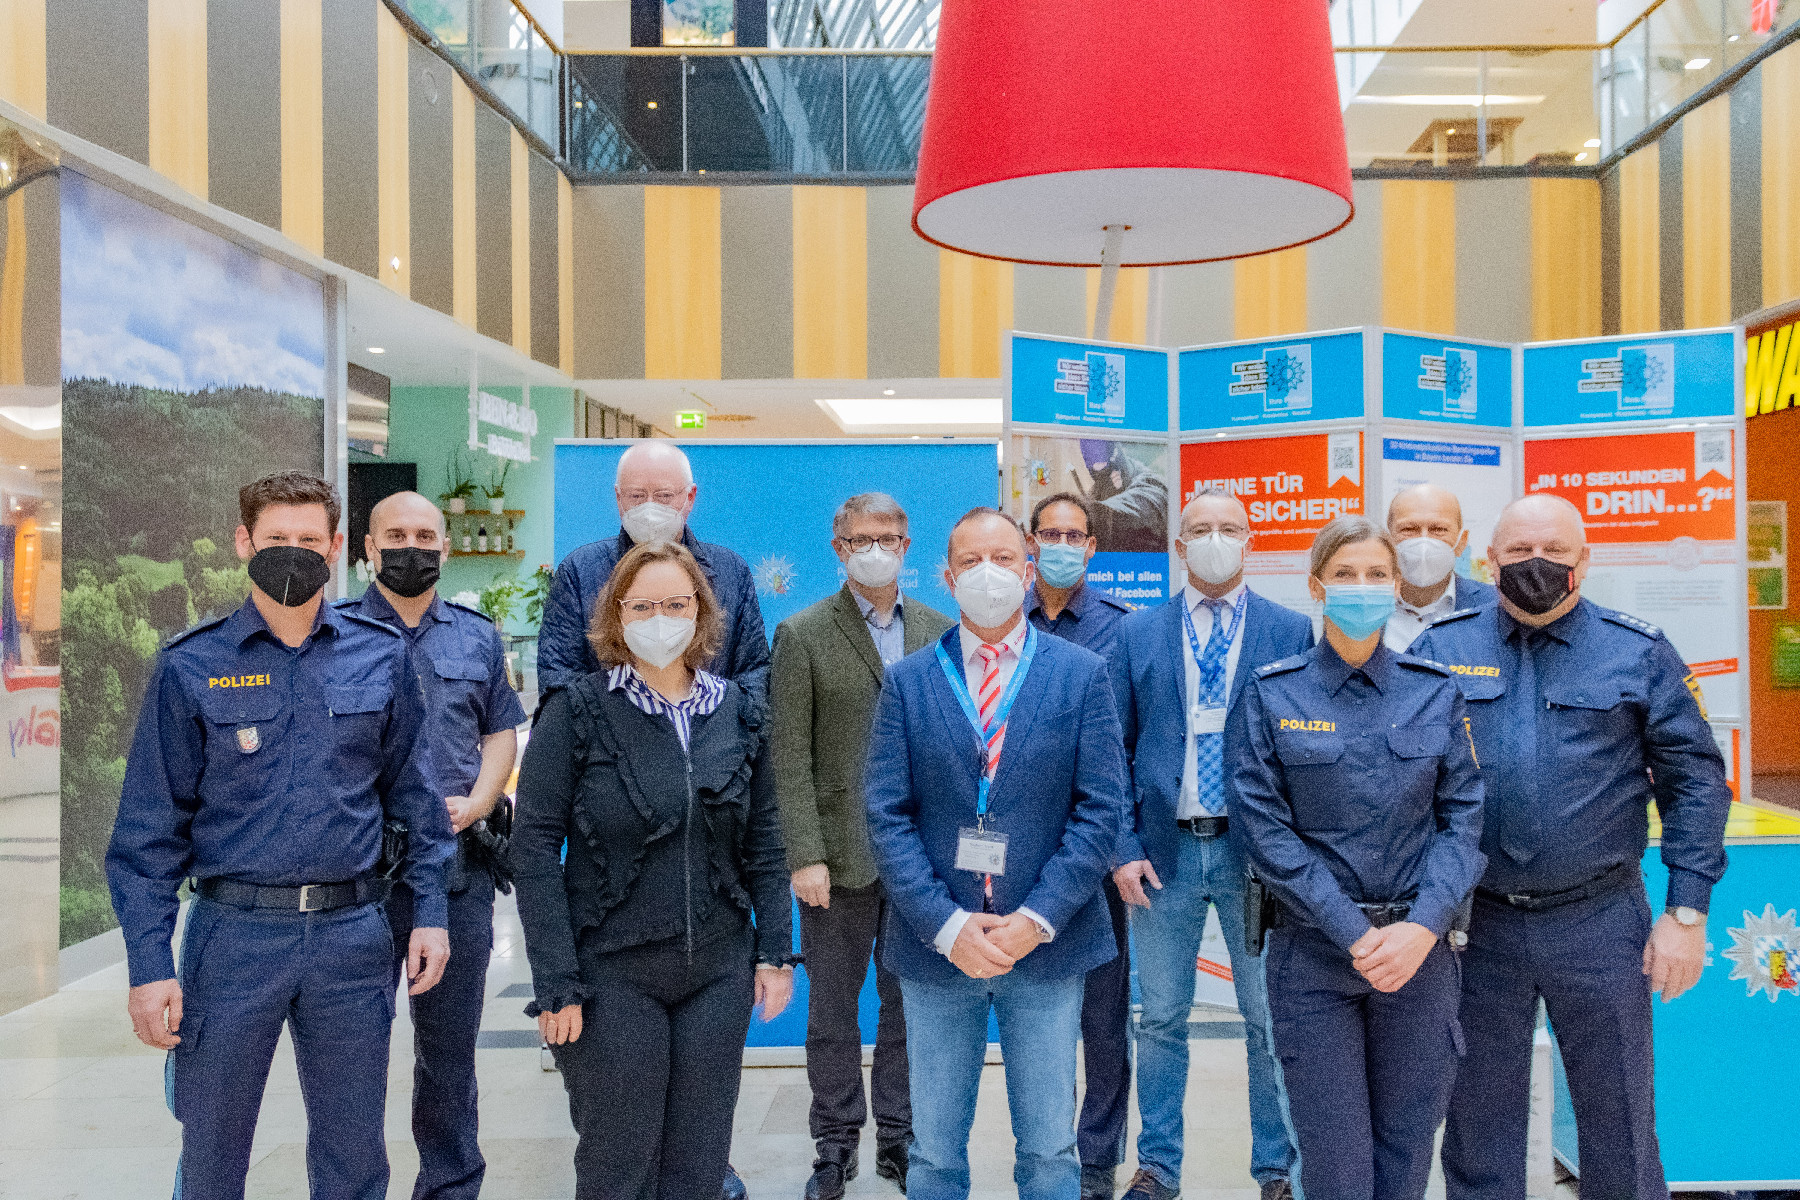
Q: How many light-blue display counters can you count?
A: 1